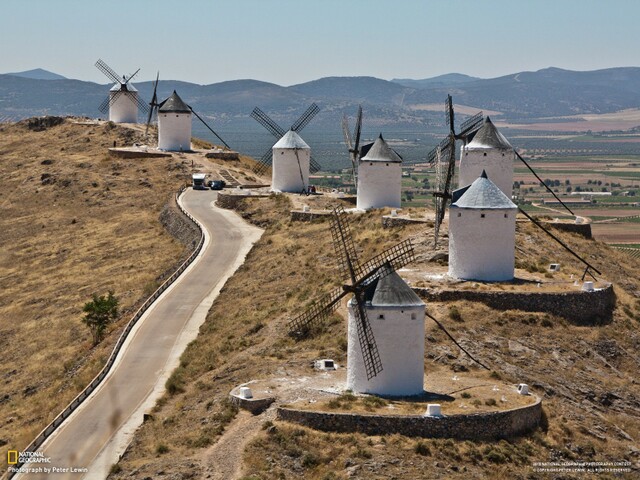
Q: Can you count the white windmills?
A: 7